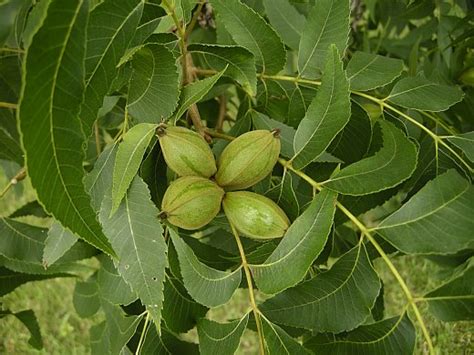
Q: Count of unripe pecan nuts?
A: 4